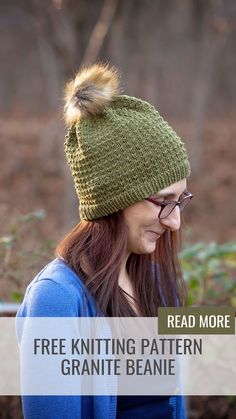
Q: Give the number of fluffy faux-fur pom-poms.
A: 1